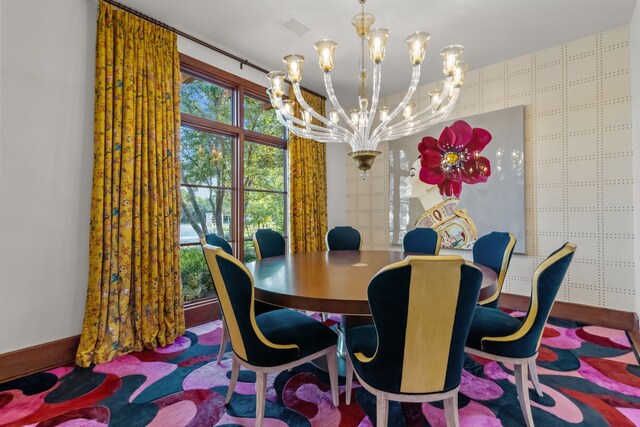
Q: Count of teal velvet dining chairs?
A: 8